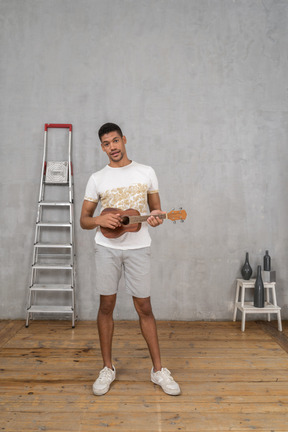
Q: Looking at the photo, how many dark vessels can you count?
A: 3